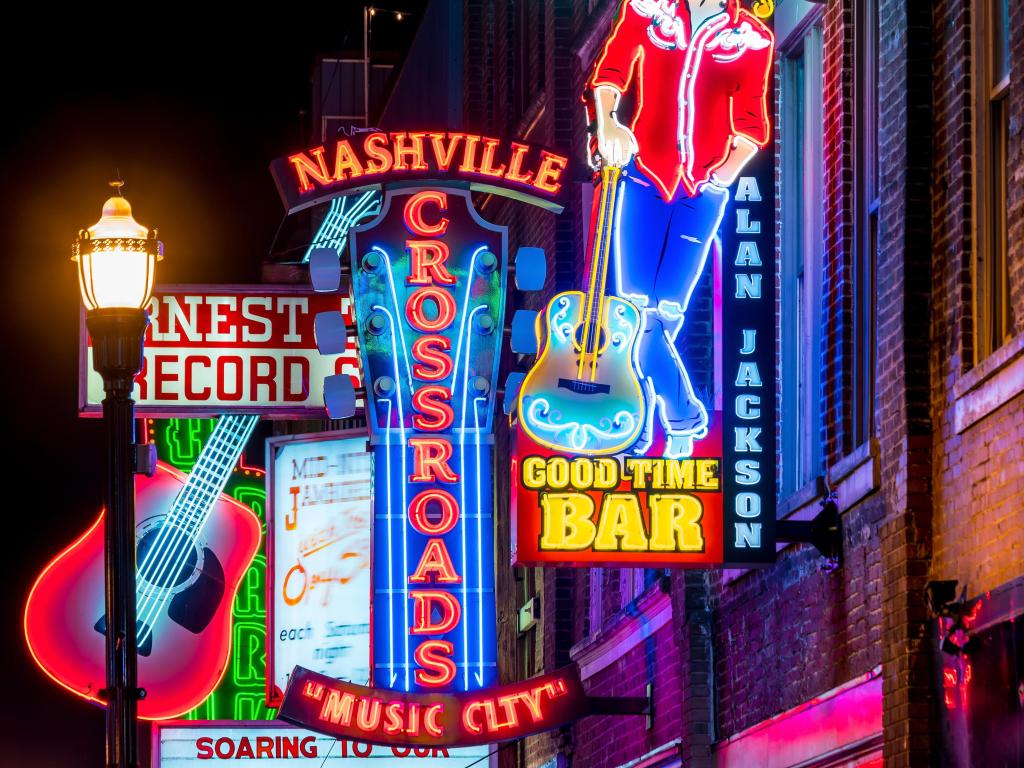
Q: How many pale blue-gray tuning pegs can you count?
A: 6